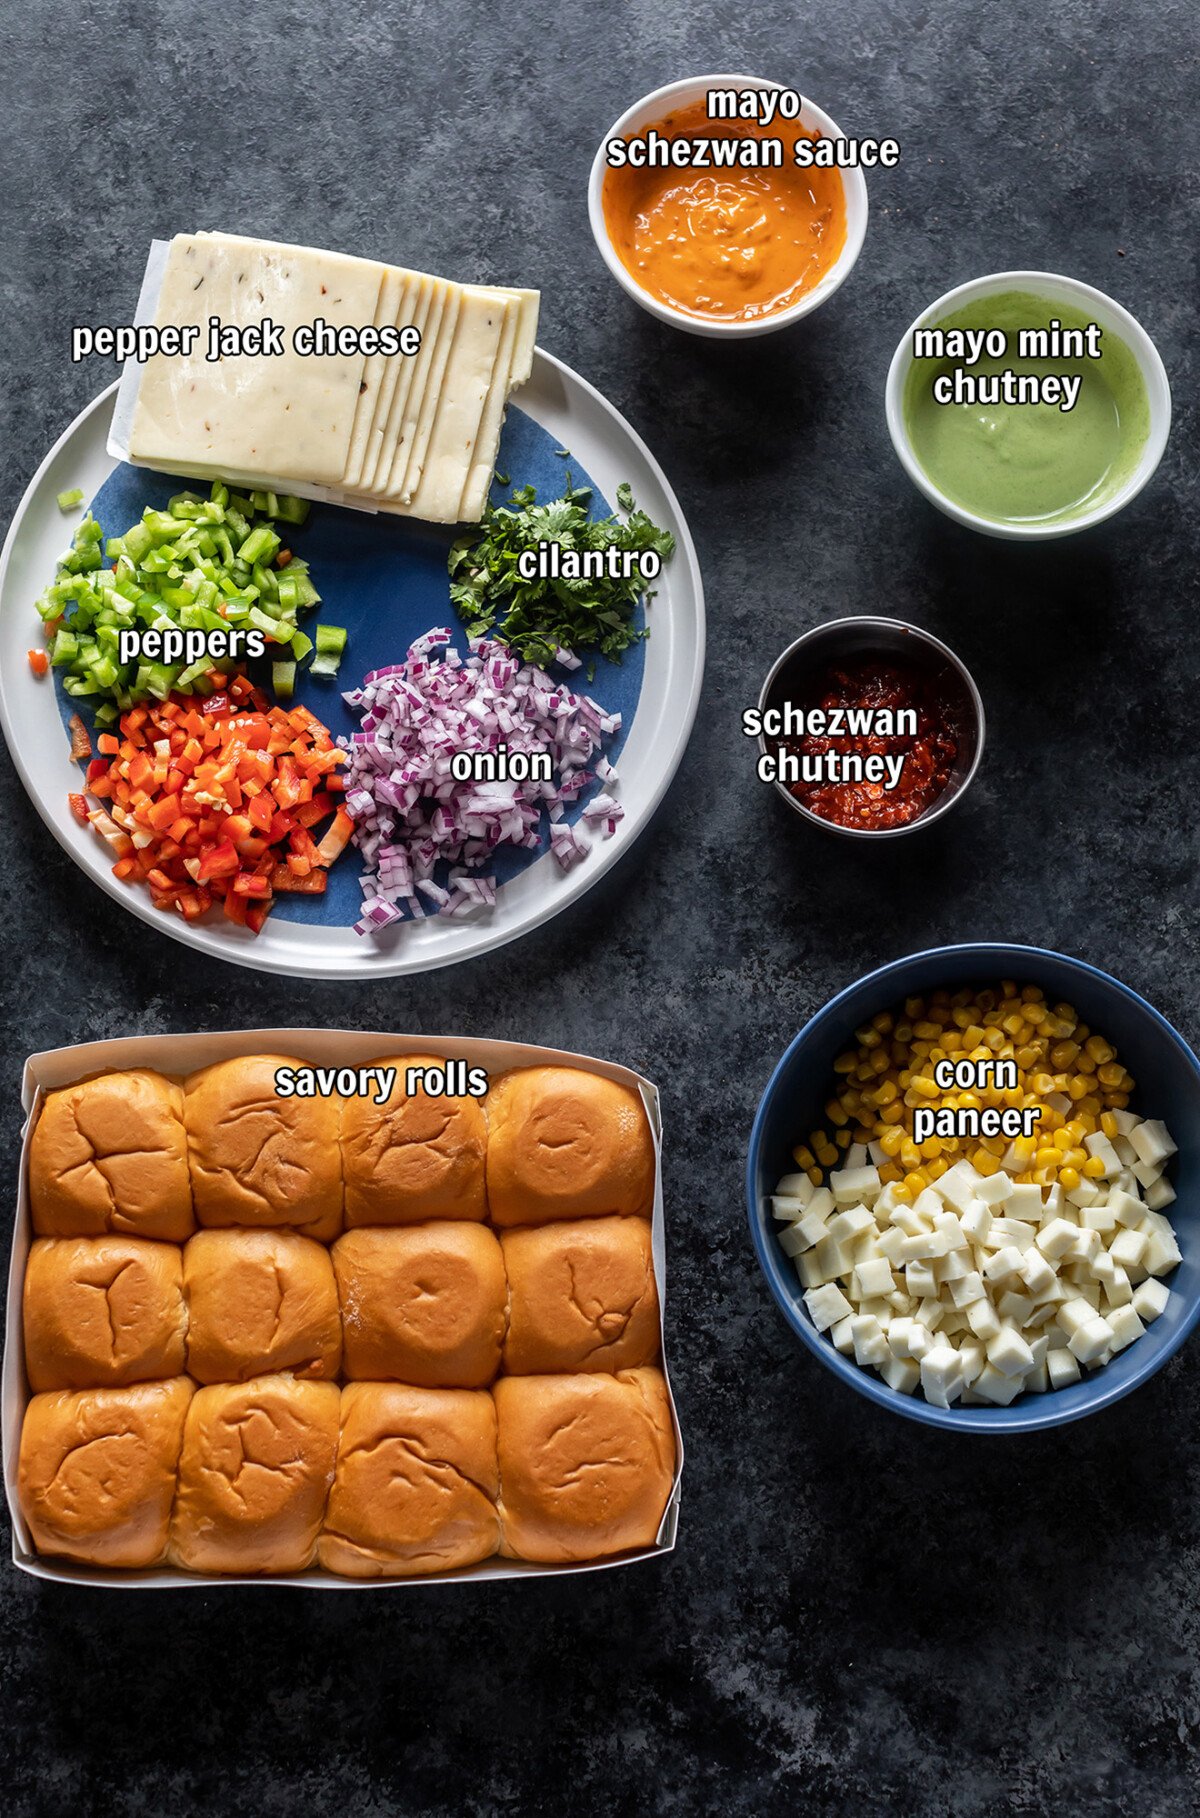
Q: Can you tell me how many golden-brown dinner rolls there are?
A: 12